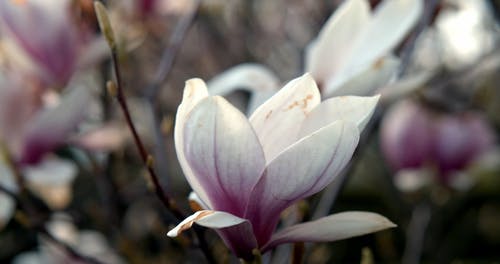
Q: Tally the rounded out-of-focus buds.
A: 2